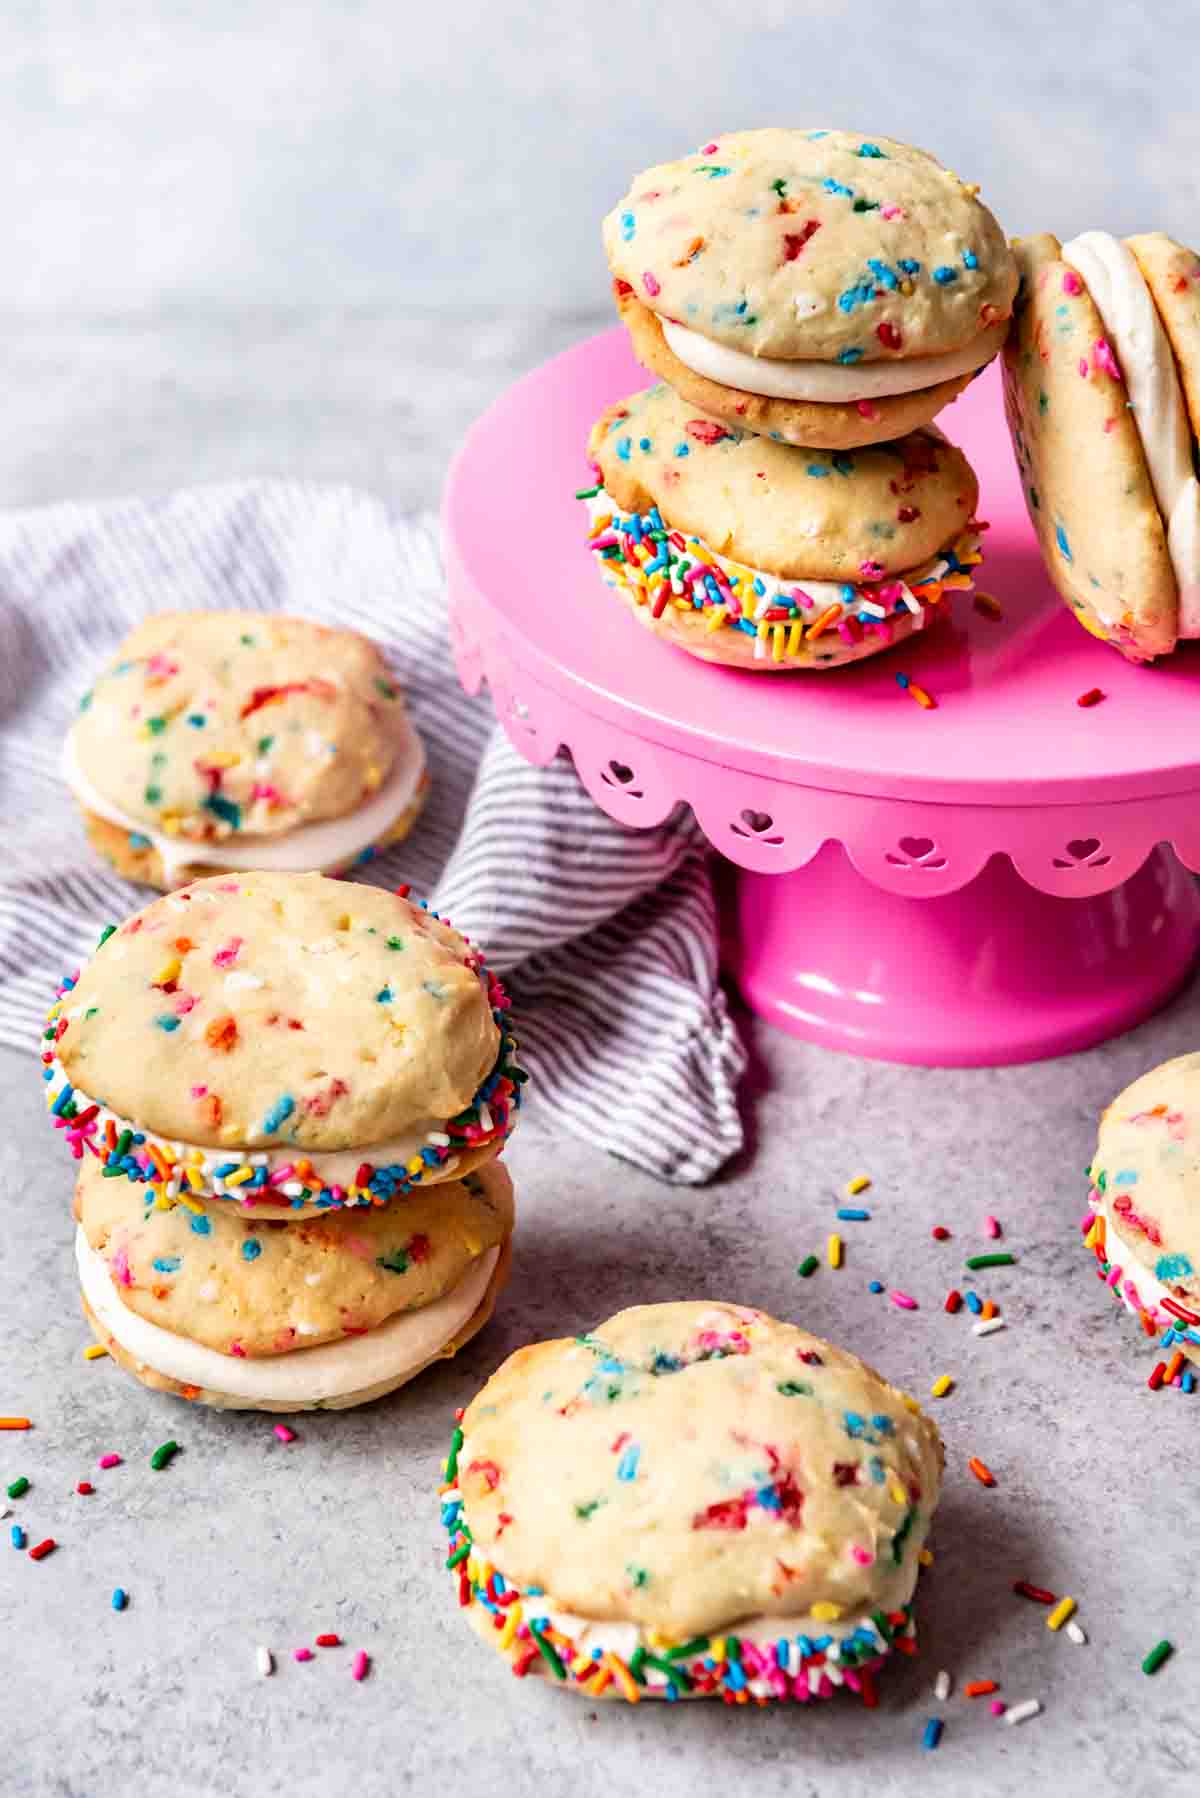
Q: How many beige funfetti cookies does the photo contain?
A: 8